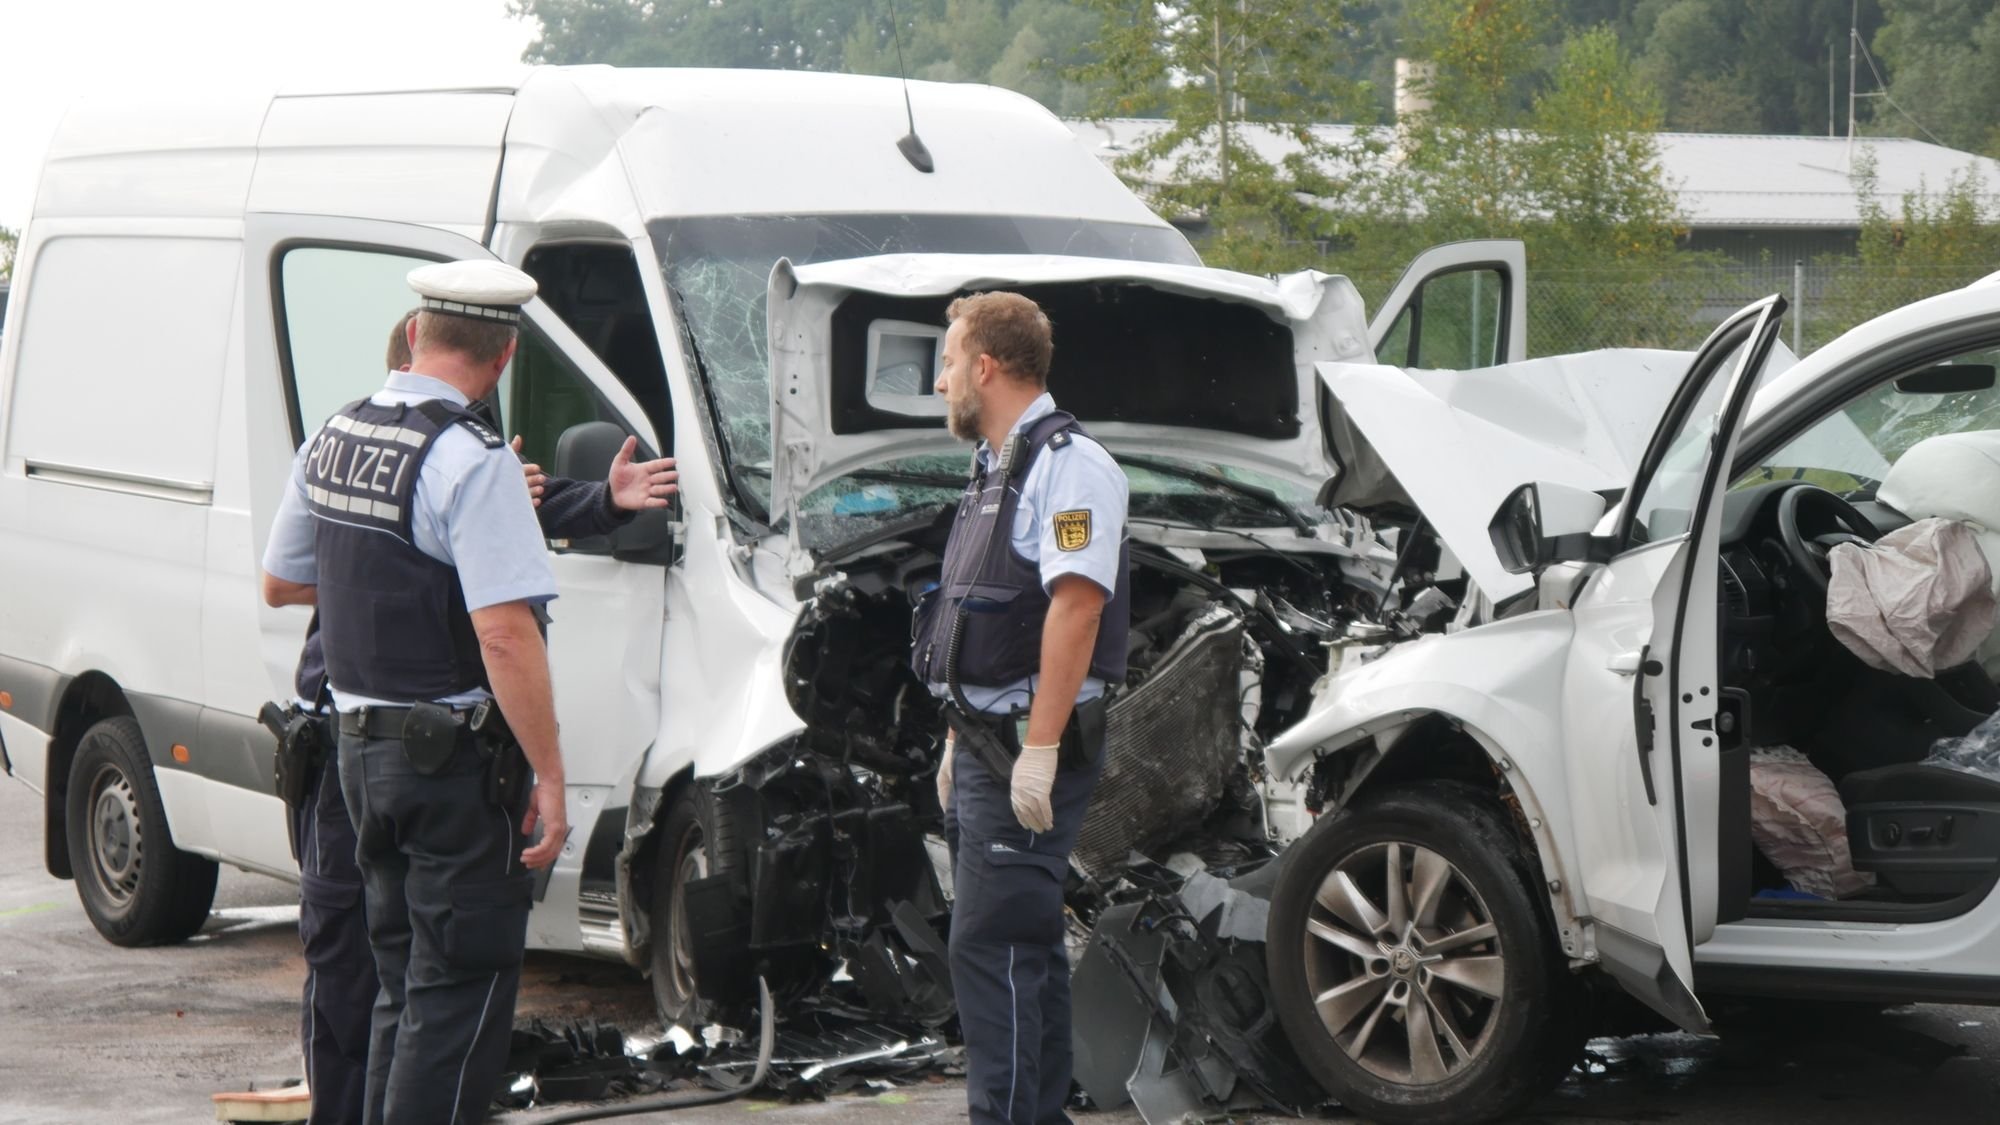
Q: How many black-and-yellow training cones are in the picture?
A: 0